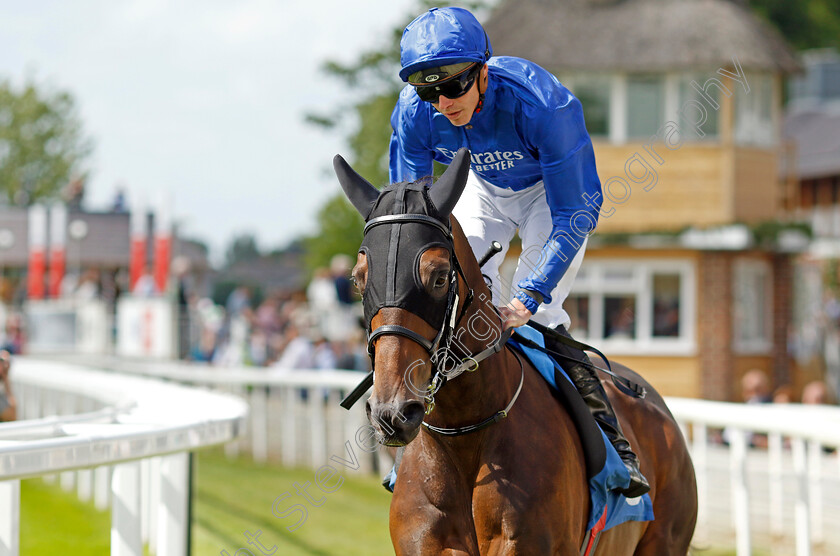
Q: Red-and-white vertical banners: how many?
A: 4